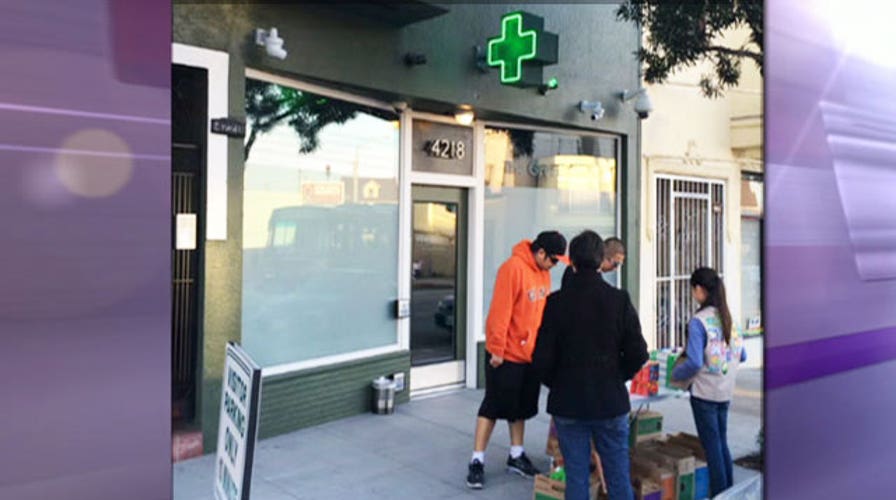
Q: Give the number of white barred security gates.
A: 1